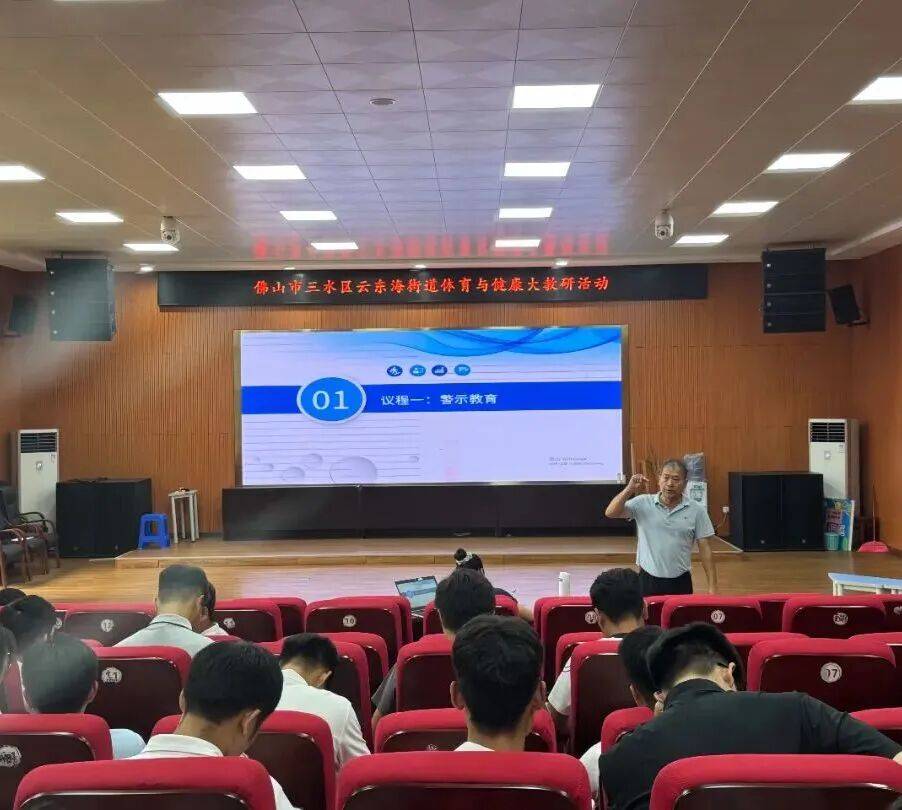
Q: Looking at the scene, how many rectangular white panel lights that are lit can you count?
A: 15